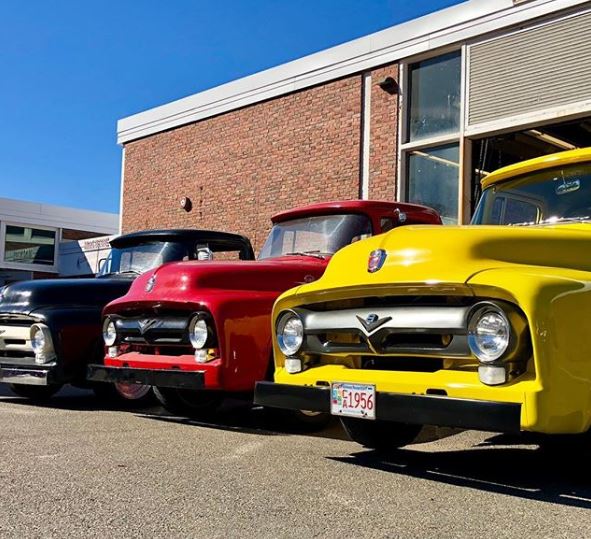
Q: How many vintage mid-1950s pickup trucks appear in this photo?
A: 3